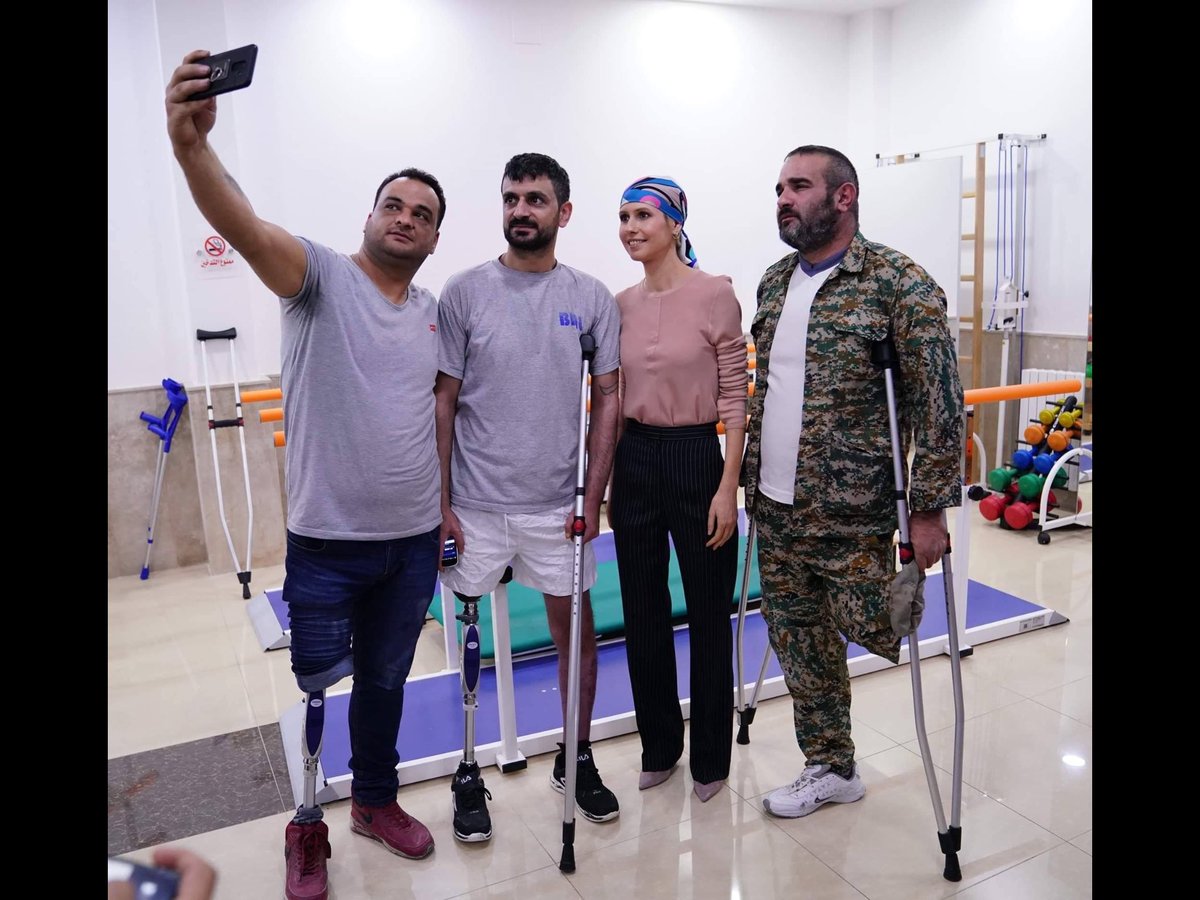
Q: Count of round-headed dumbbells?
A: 10